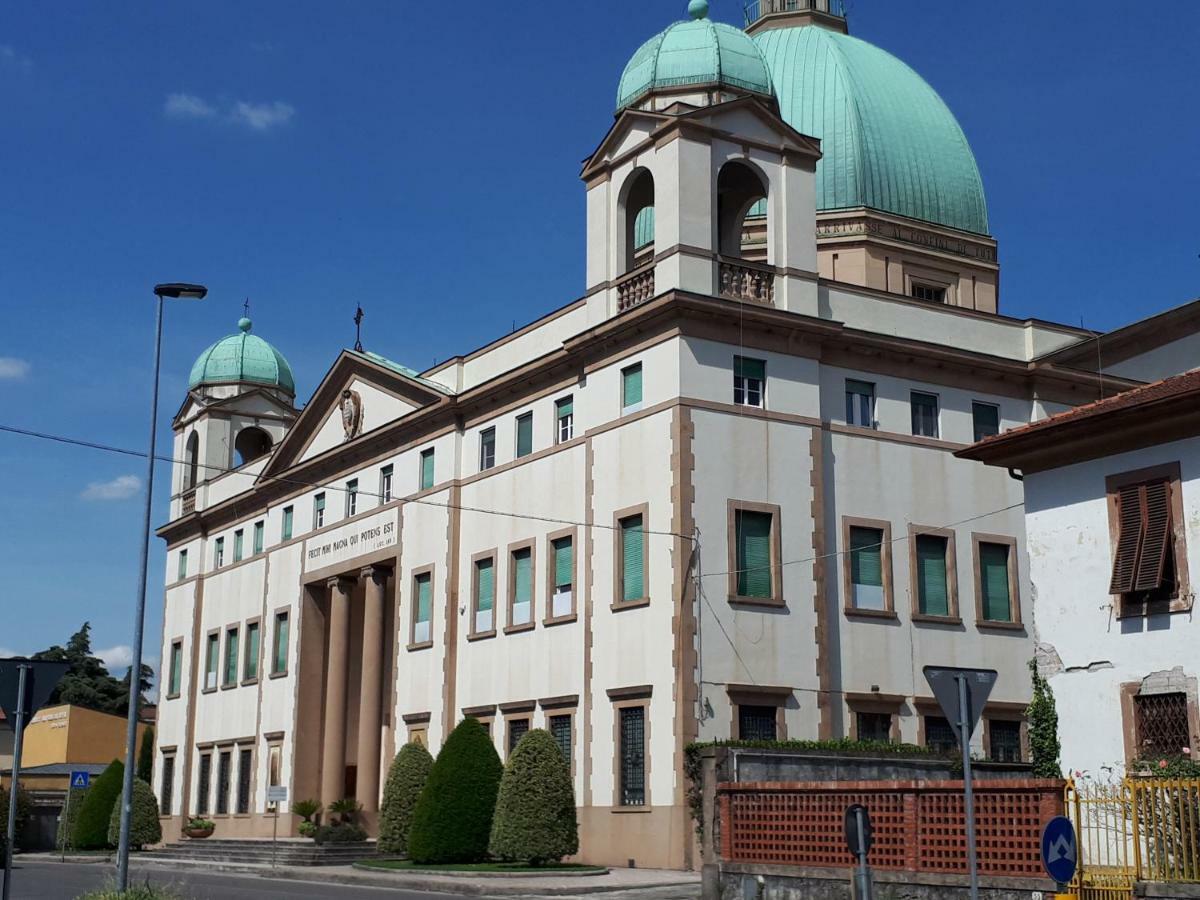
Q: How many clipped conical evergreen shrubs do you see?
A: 6